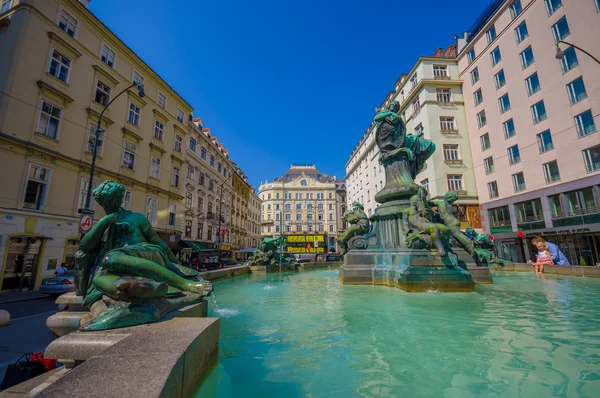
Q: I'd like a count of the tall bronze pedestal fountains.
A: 1